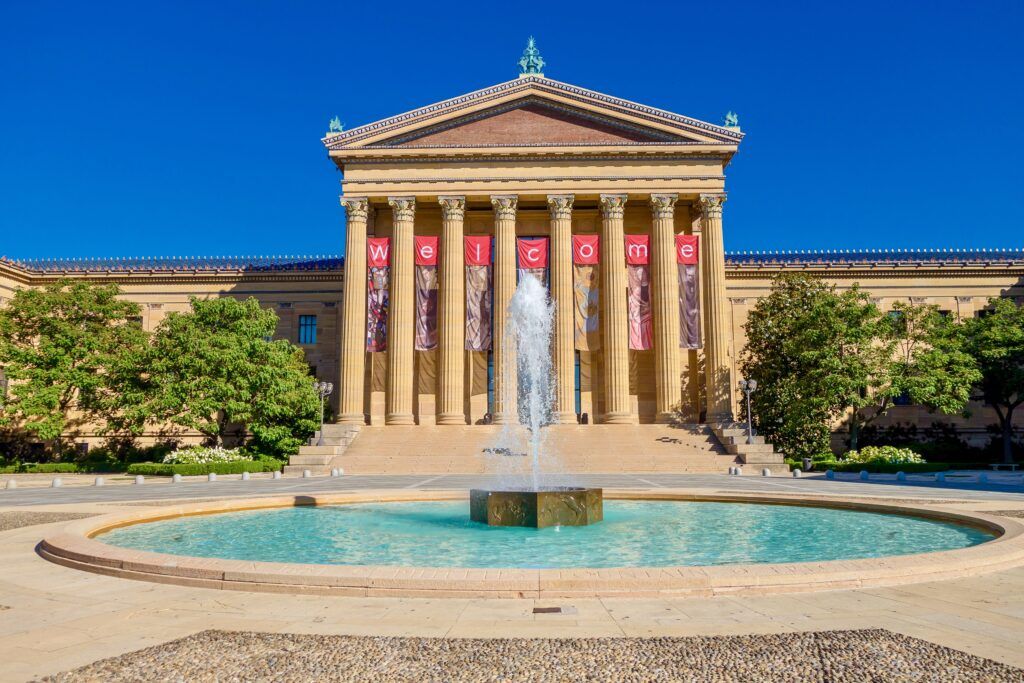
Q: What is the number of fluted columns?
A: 8